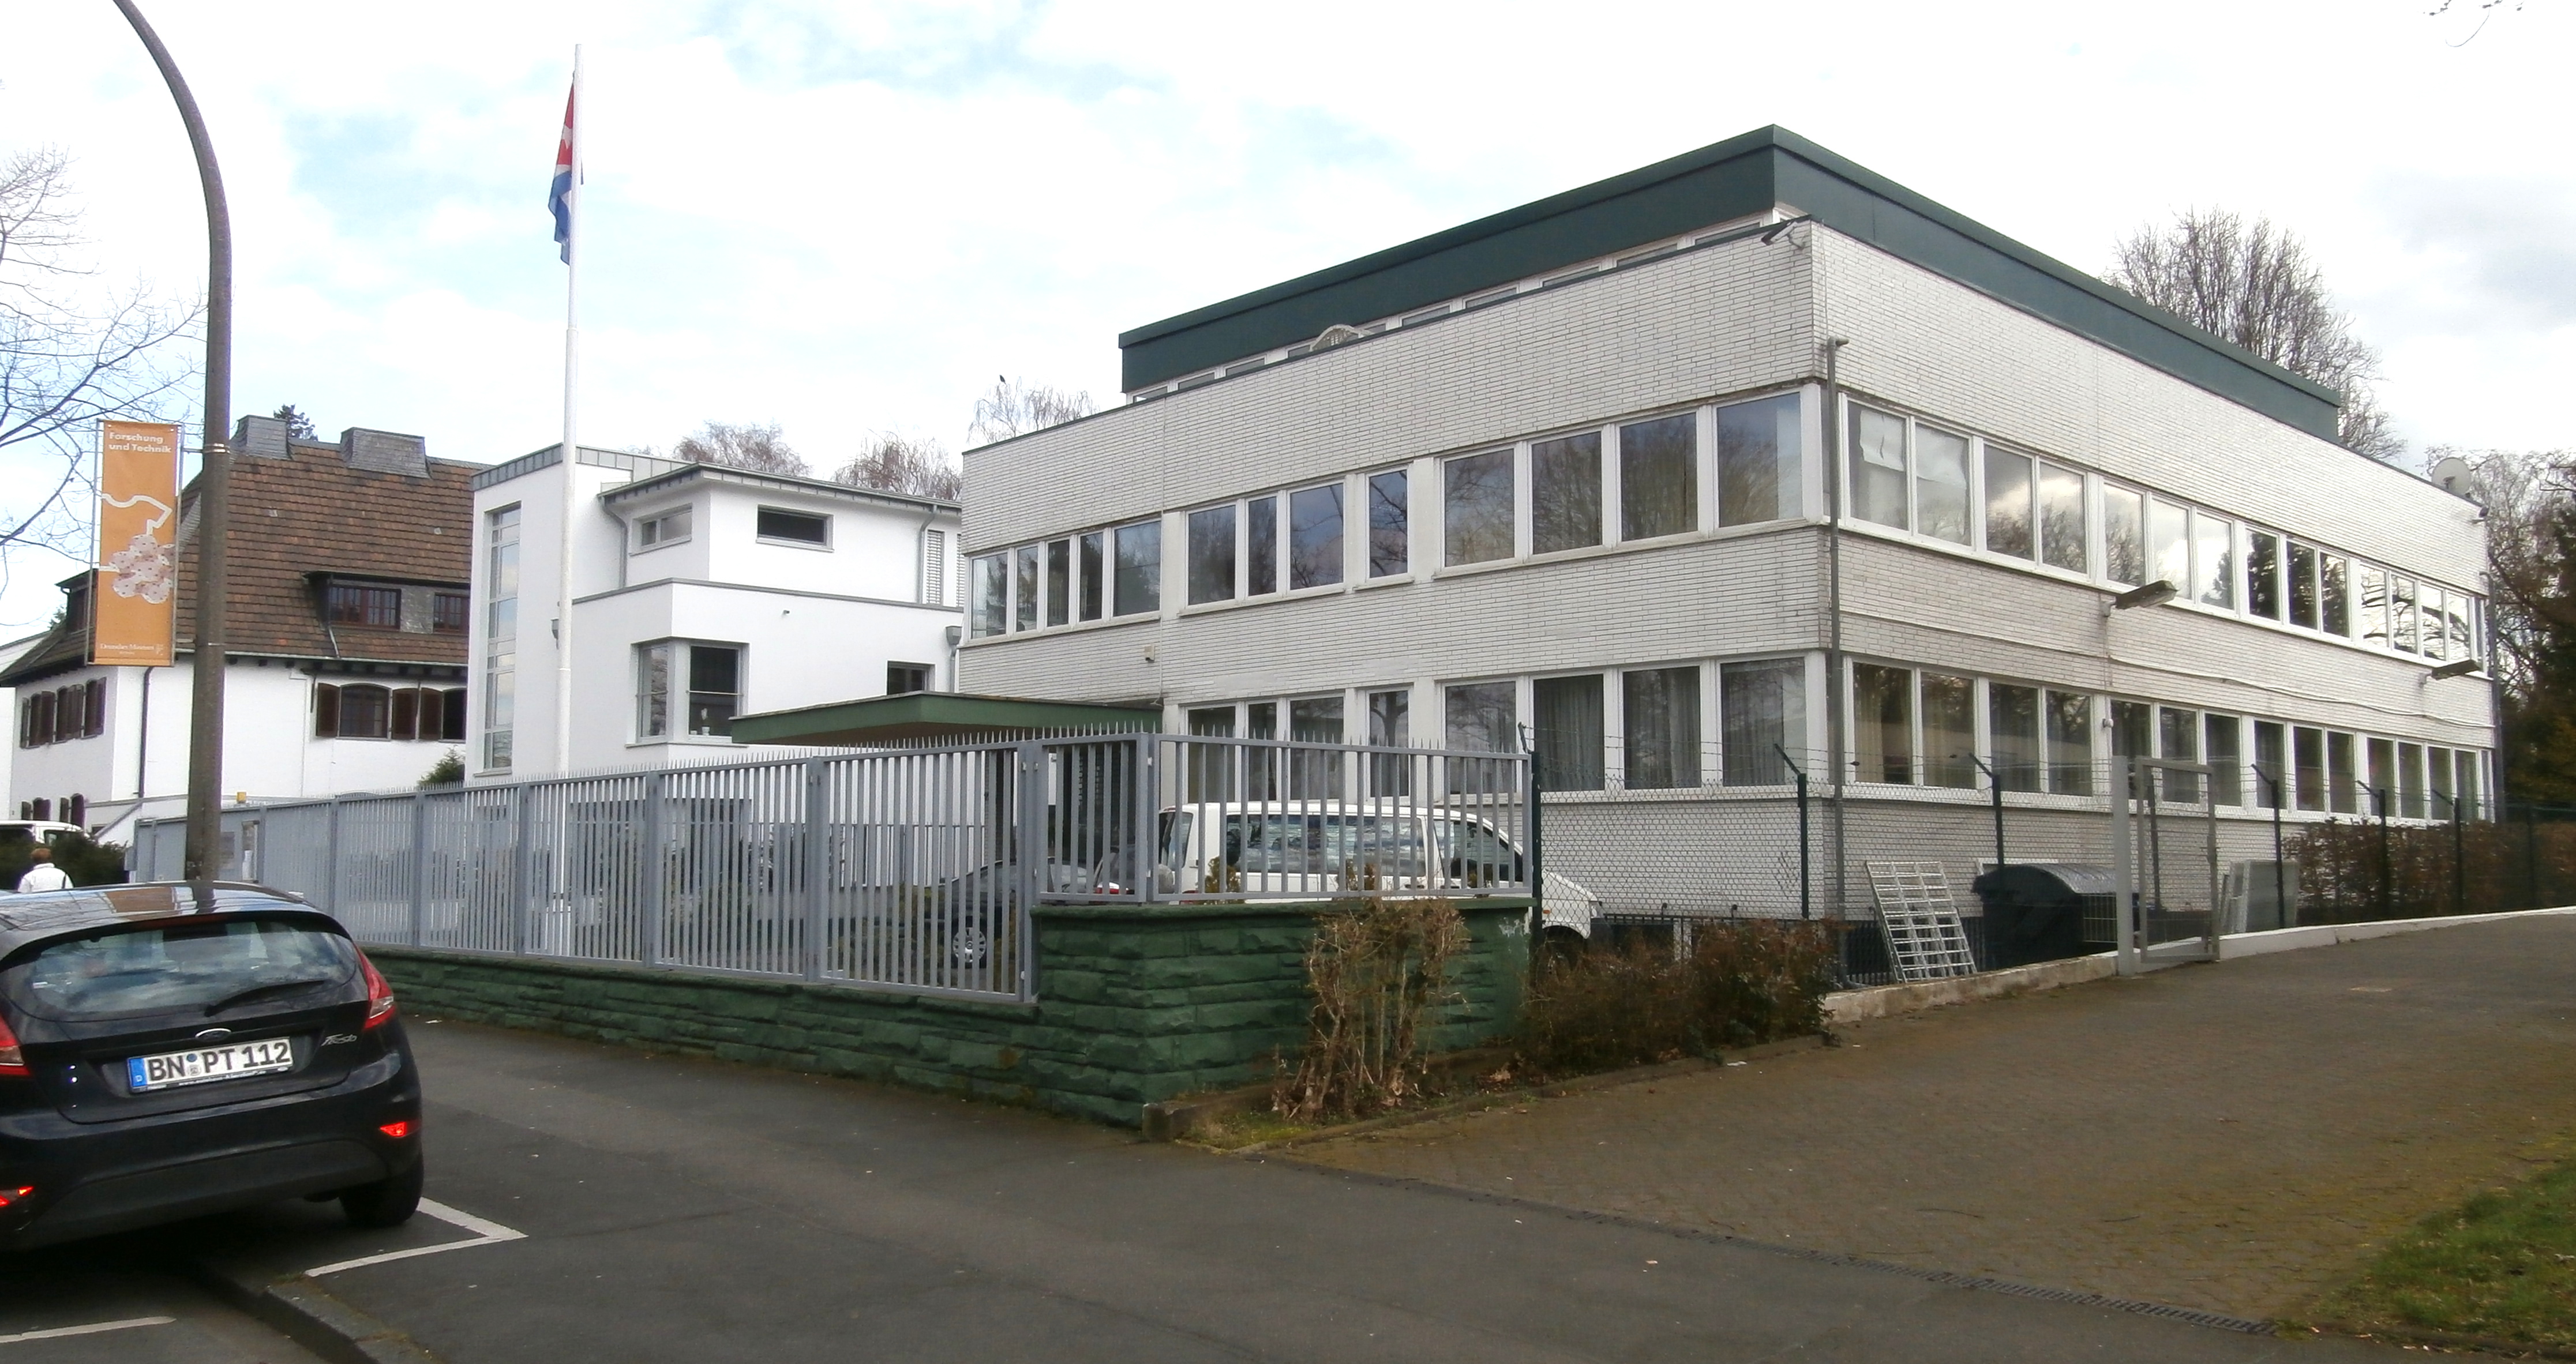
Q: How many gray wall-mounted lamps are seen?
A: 2